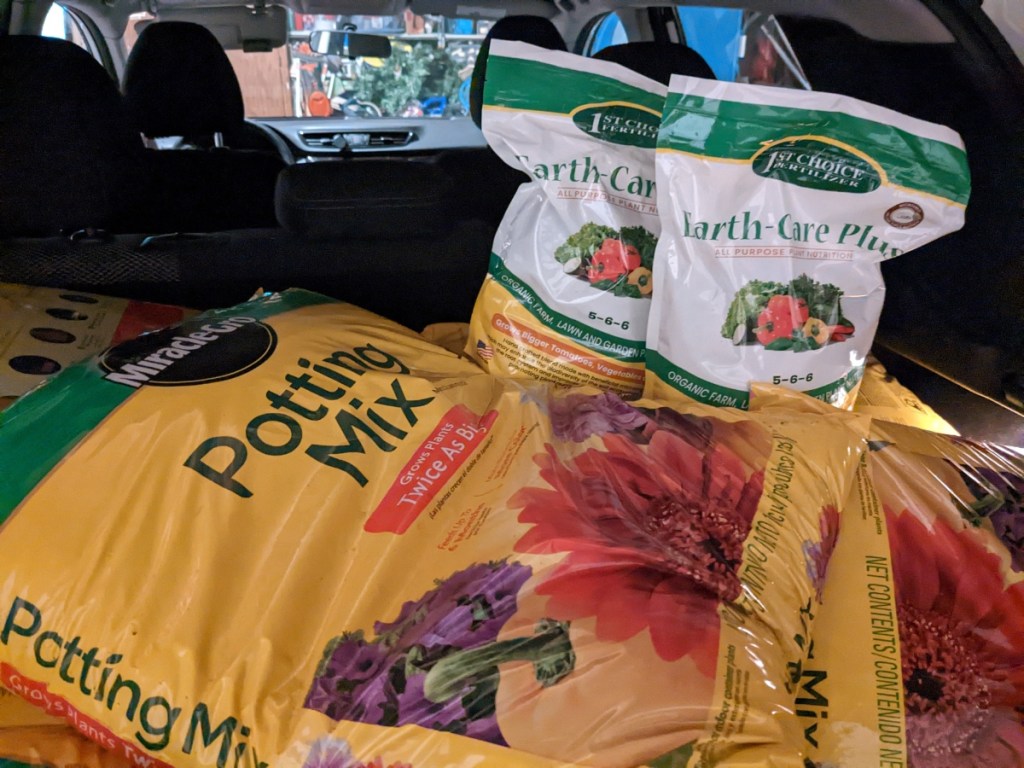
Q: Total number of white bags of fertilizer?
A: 2